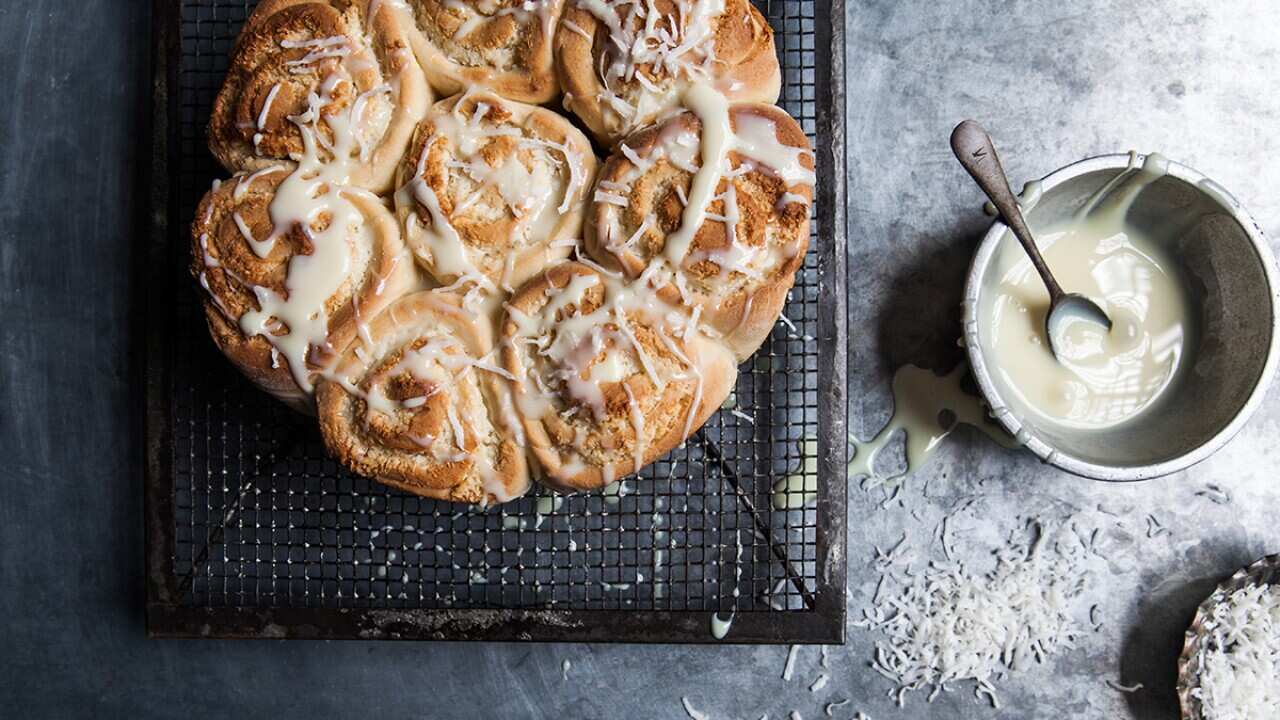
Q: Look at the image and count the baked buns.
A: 8